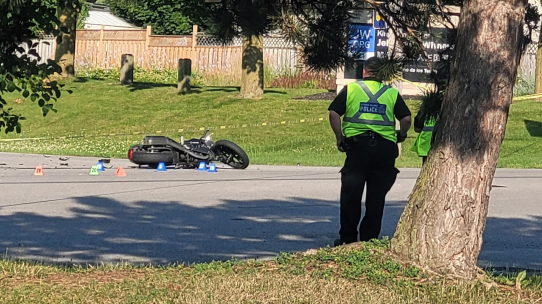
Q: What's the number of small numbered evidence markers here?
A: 7